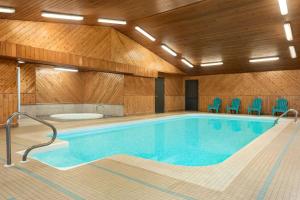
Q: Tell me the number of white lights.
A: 12